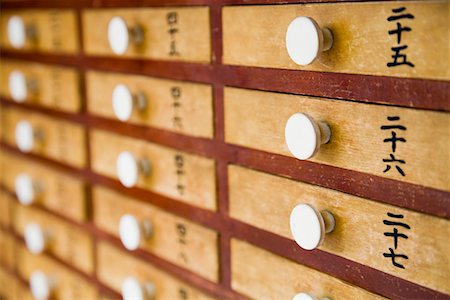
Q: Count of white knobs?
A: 15